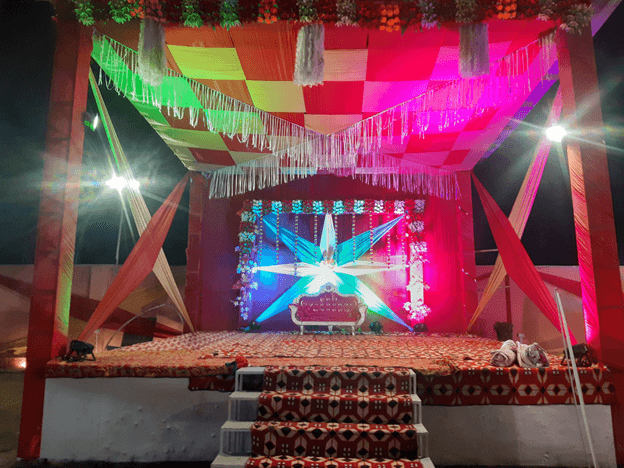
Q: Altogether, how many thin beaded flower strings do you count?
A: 9